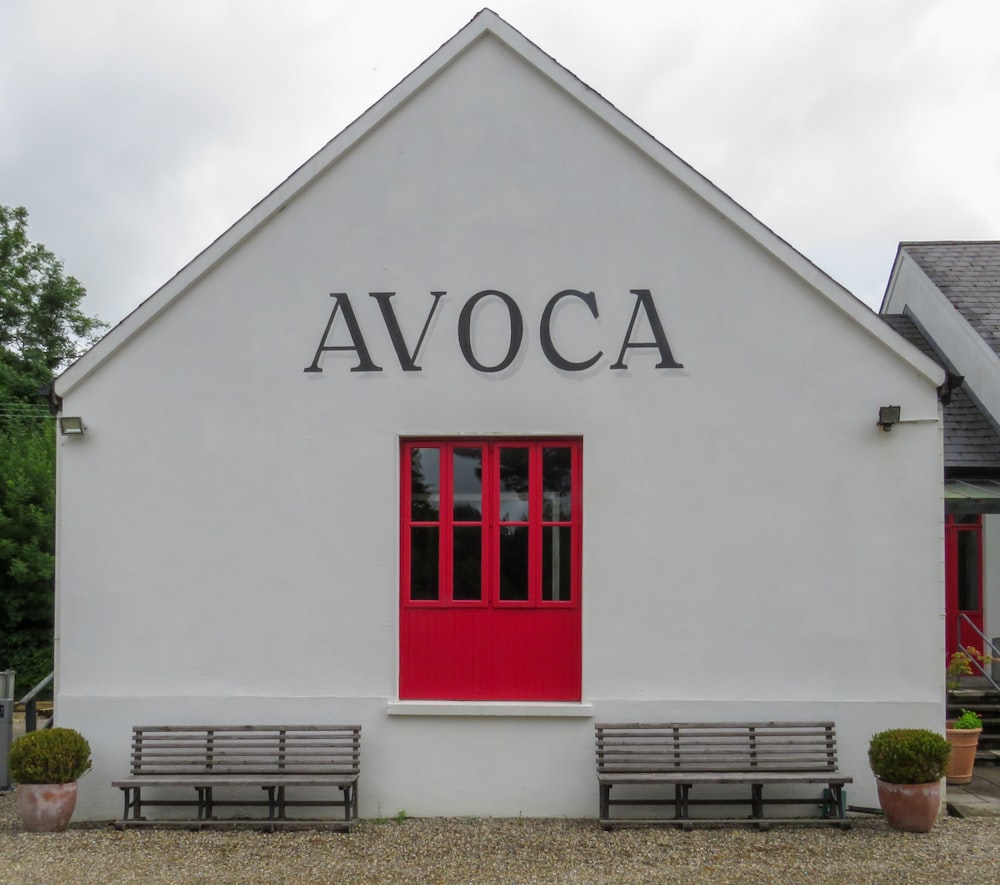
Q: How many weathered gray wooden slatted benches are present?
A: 2